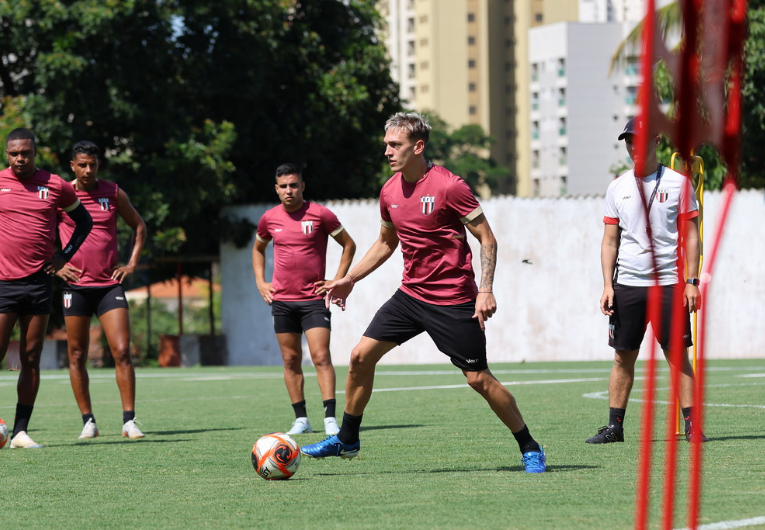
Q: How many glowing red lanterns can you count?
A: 0